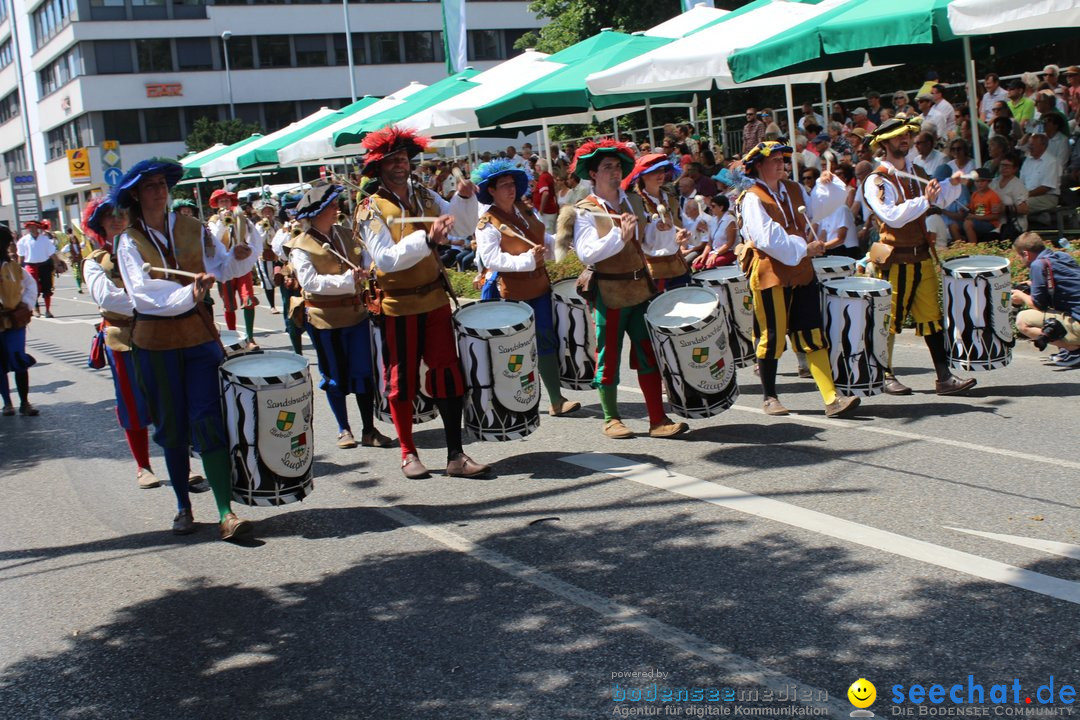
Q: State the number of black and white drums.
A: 10